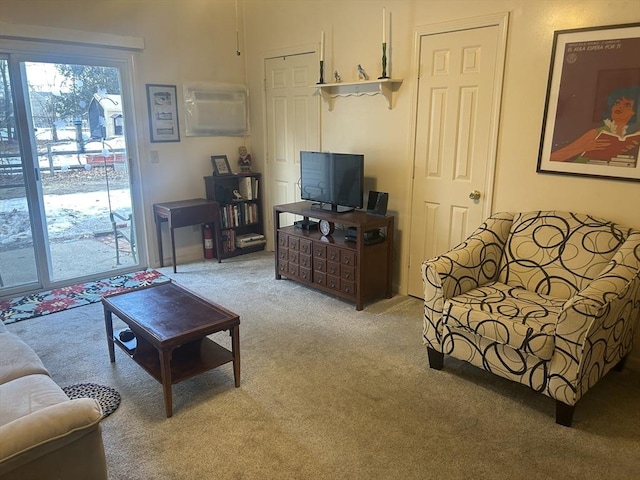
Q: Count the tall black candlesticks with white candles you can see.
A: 2